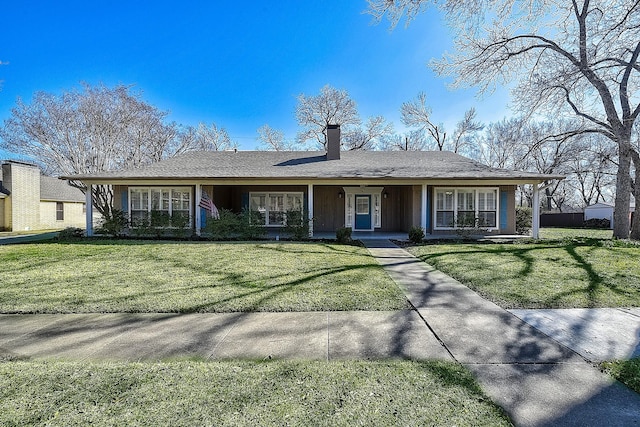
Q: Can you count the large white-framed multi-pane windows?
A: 3